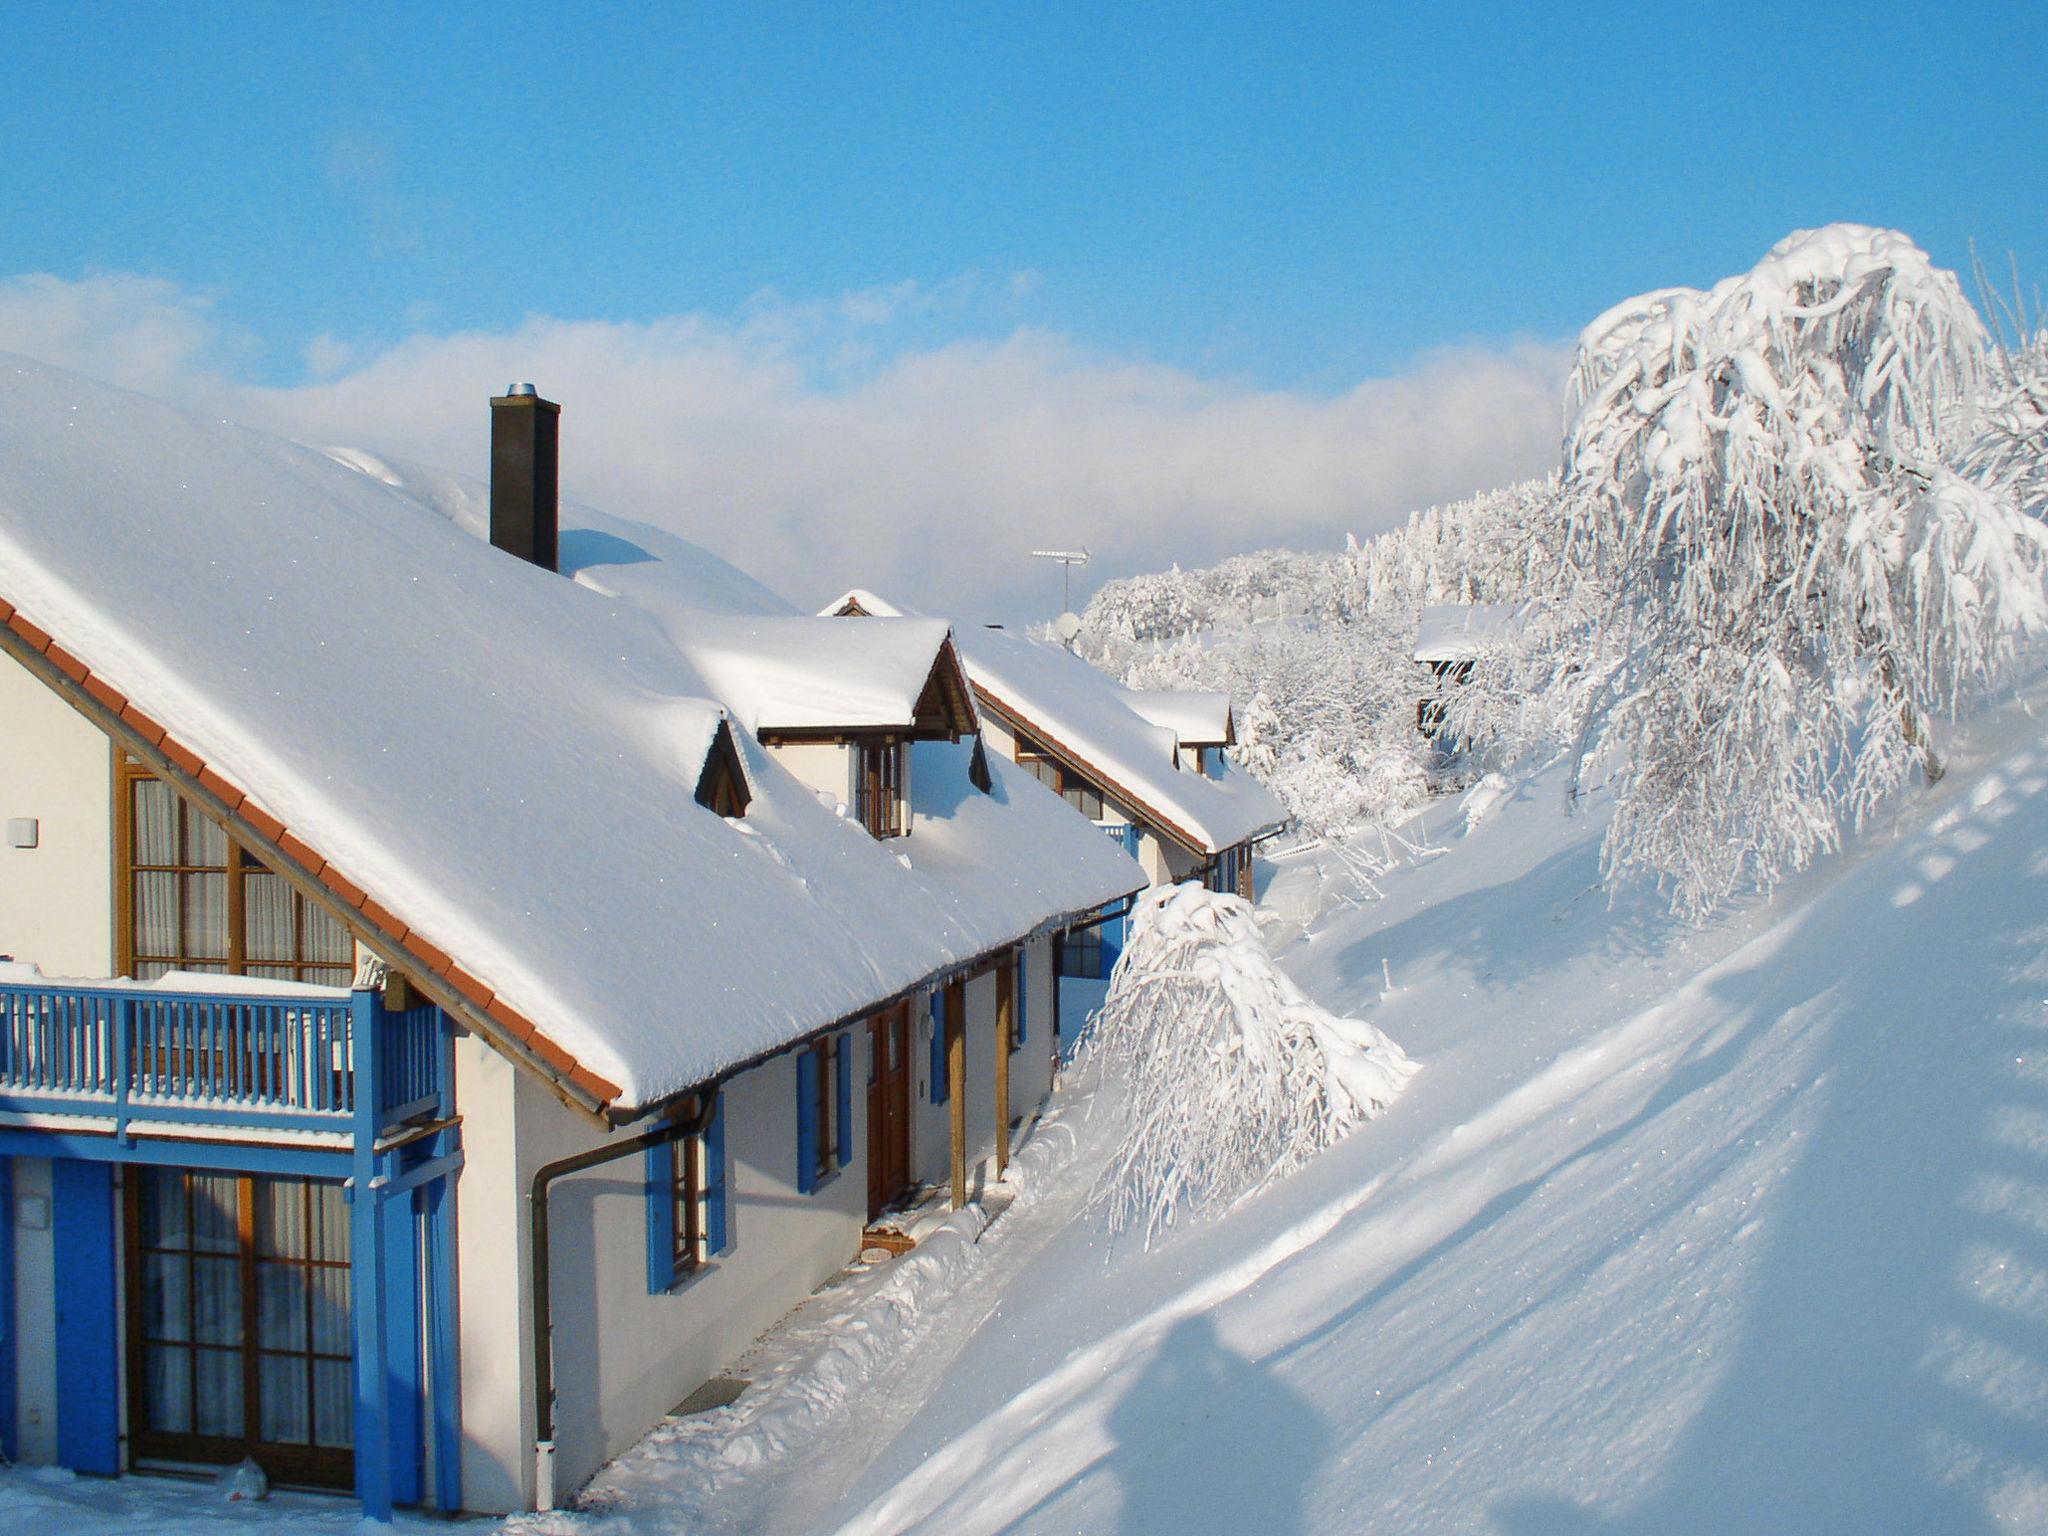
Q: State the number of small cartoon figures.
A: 0